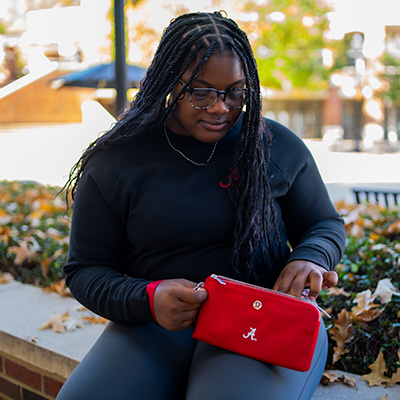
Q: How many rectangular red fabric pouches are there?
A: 1